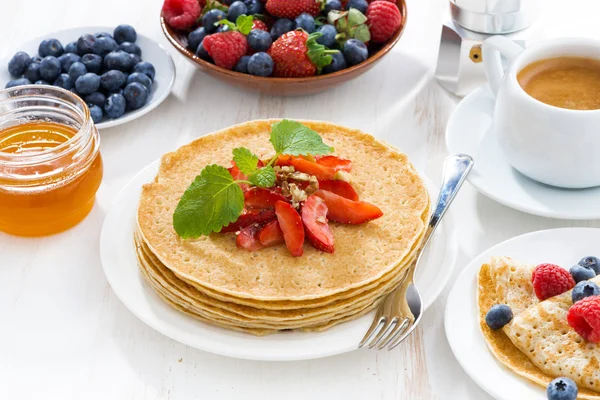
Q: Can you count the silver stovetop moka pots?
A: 1